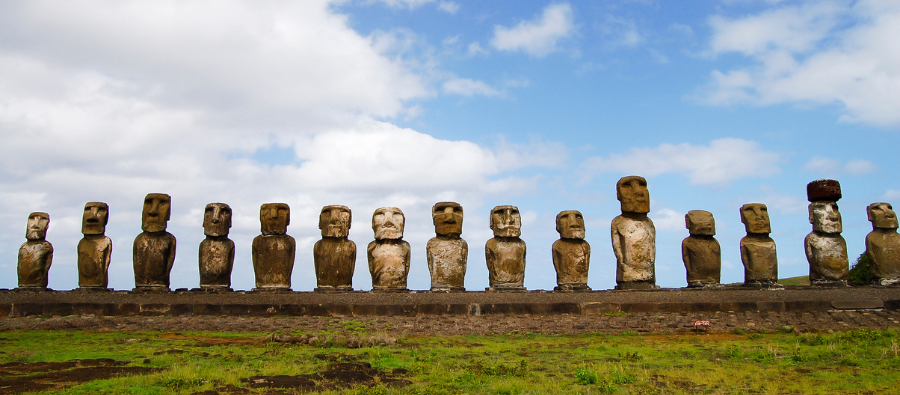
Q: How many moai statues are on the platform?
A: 15